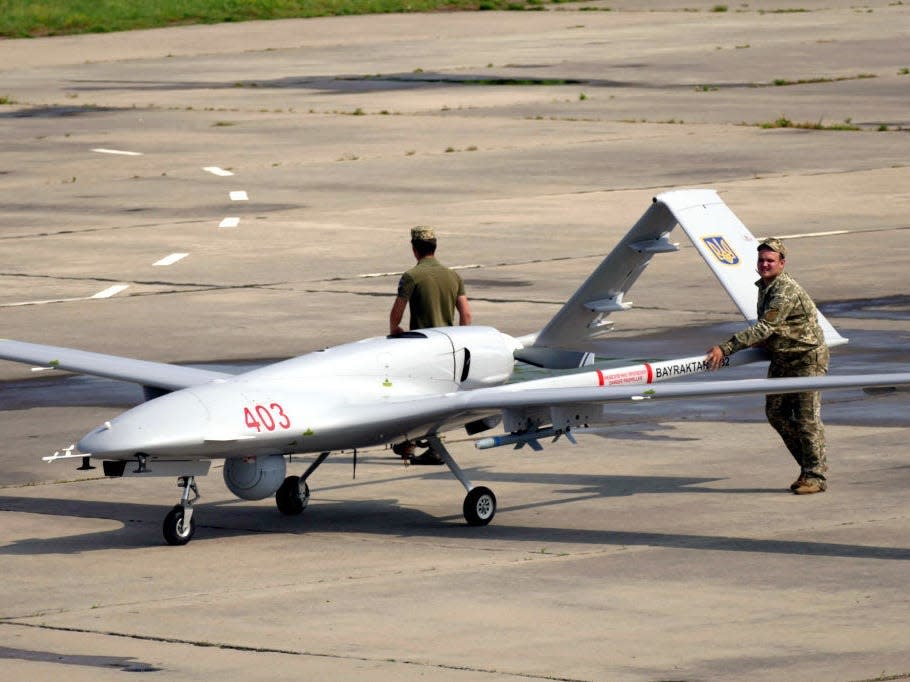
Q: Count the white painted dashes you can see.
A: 6